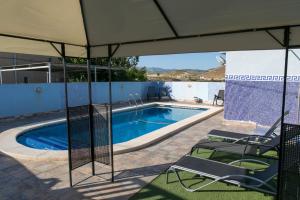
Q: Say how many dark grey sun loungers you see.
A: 3